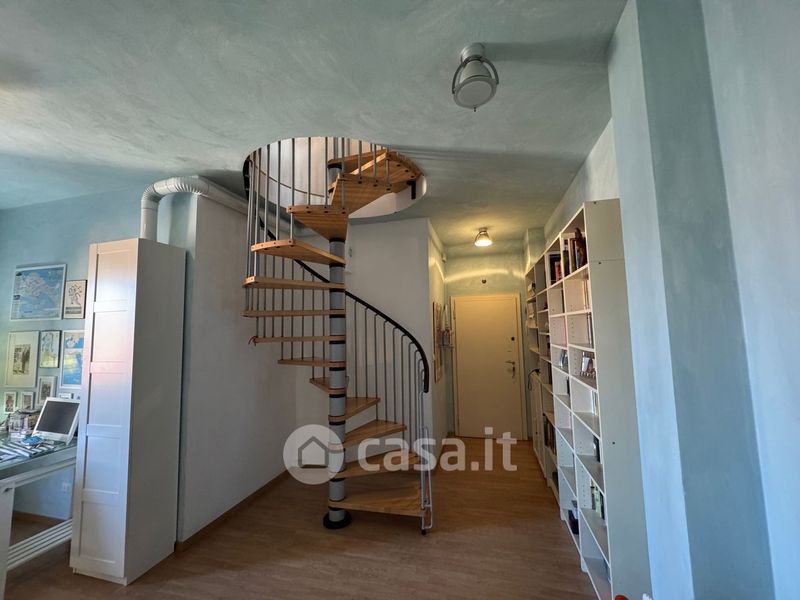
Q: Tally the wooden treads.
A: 14